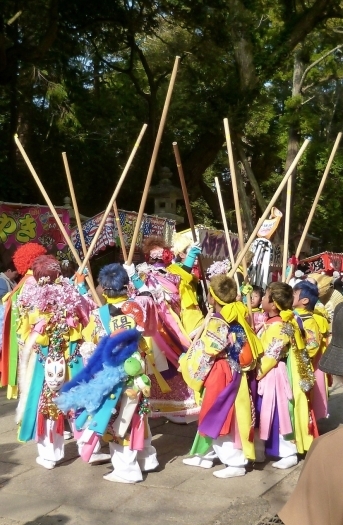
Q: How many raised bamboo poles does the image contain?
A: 11